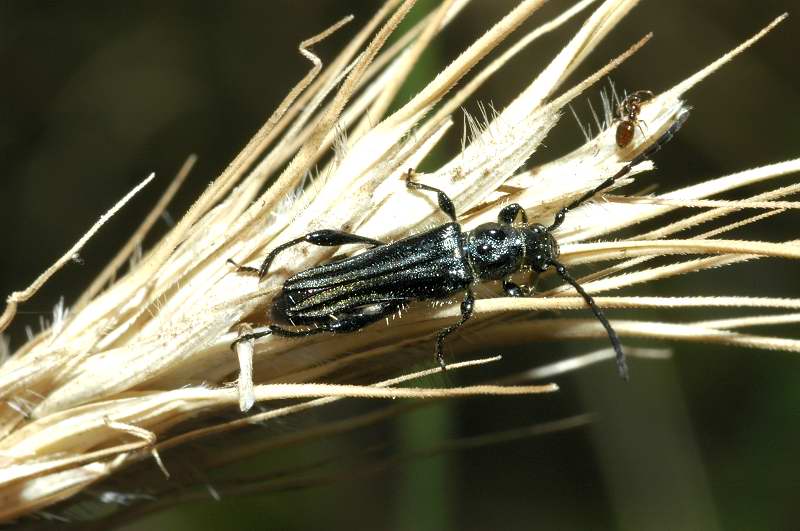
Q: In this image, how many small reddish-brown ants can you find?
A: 1